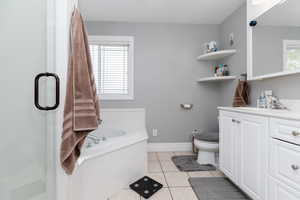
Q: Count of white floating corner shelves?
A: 2